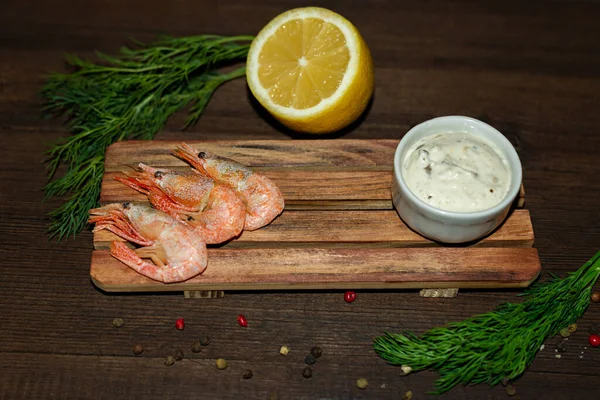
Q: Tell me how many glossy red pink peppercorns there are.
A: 4